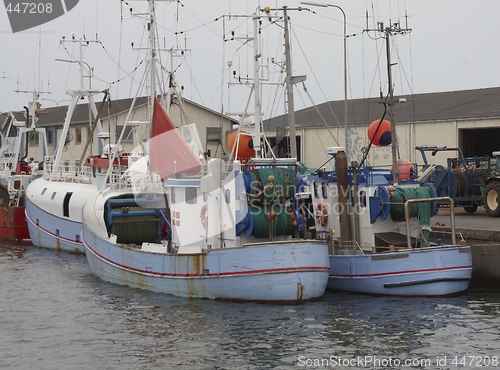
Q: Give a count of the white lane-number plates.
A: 0